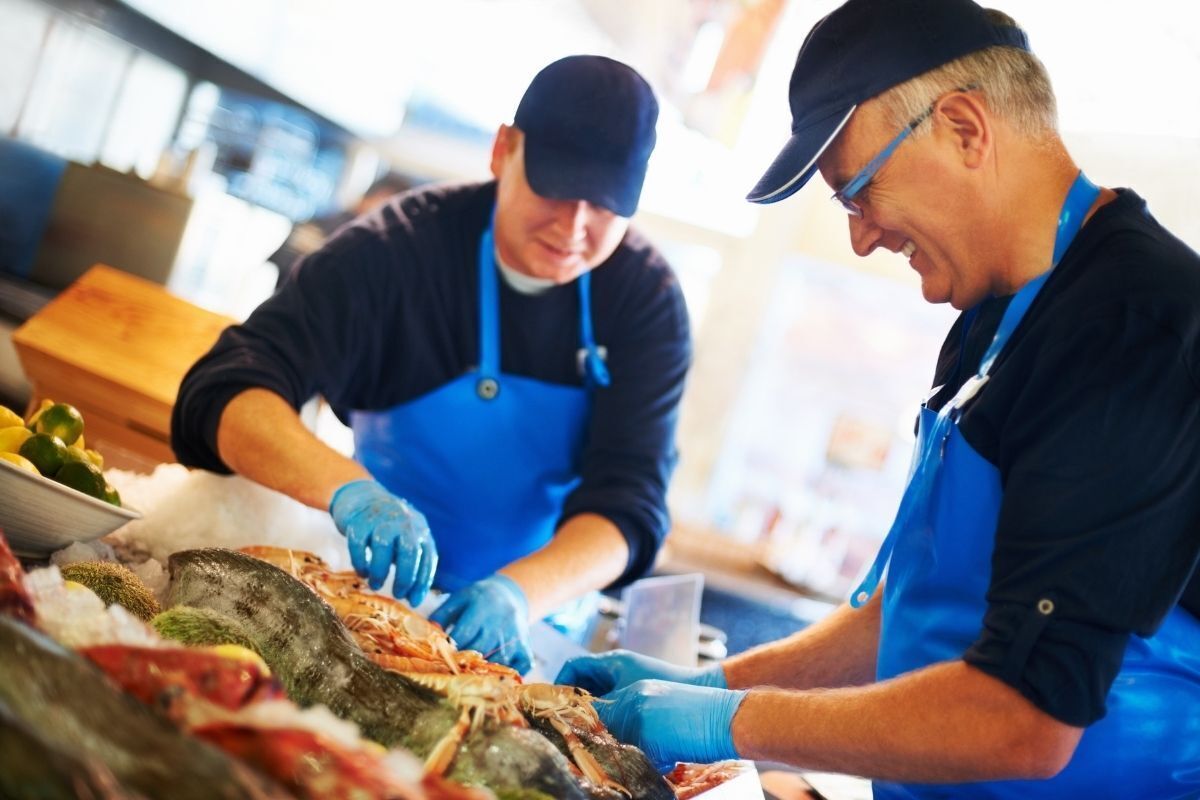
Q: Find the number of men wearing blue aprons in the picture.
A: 2